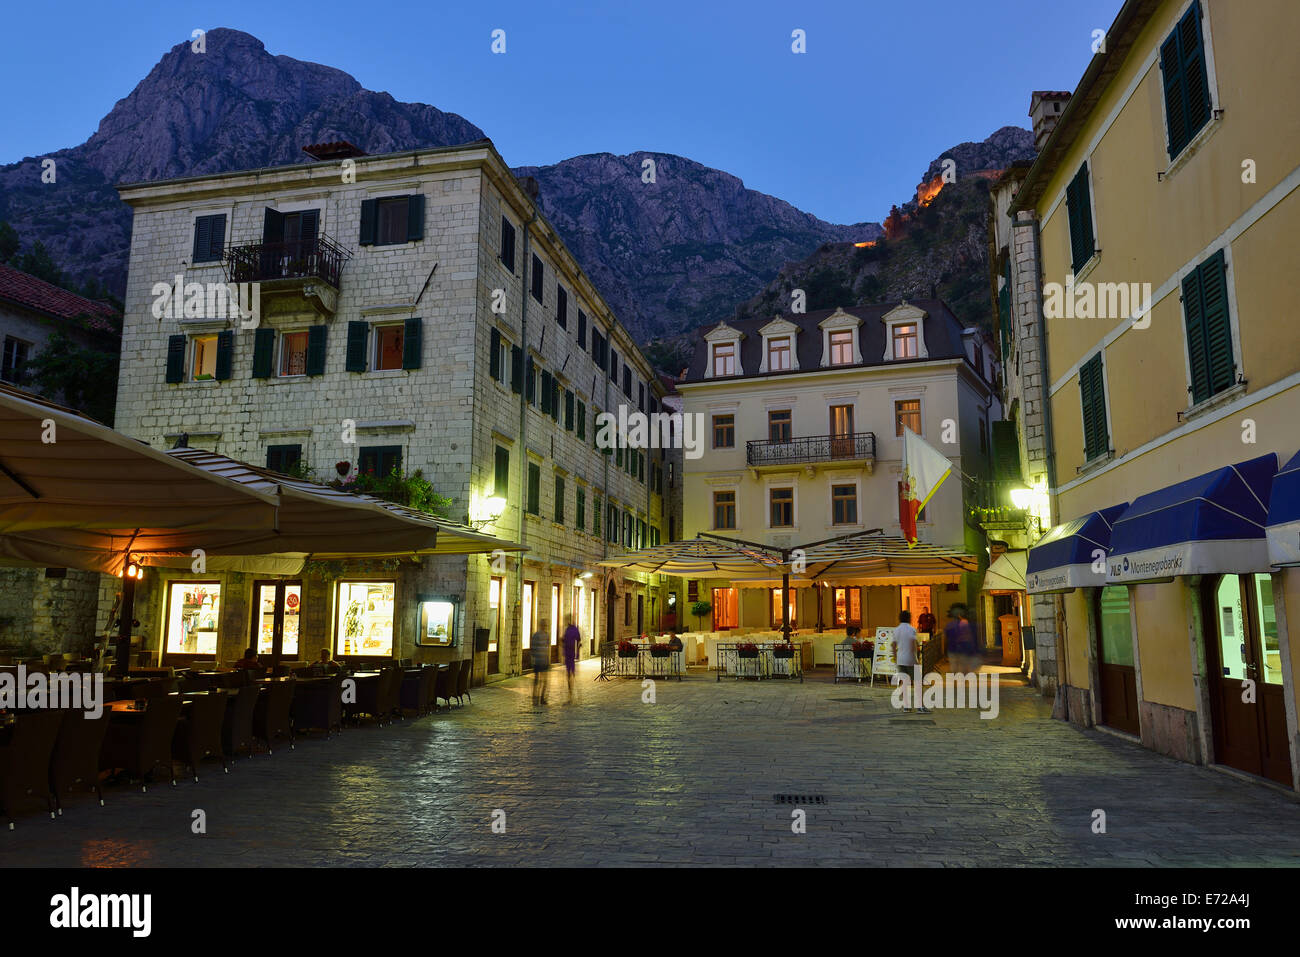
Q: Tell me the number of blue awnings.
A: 3